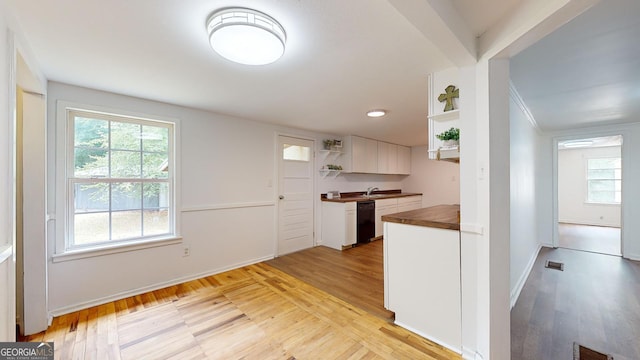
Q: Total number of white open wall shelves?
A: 4